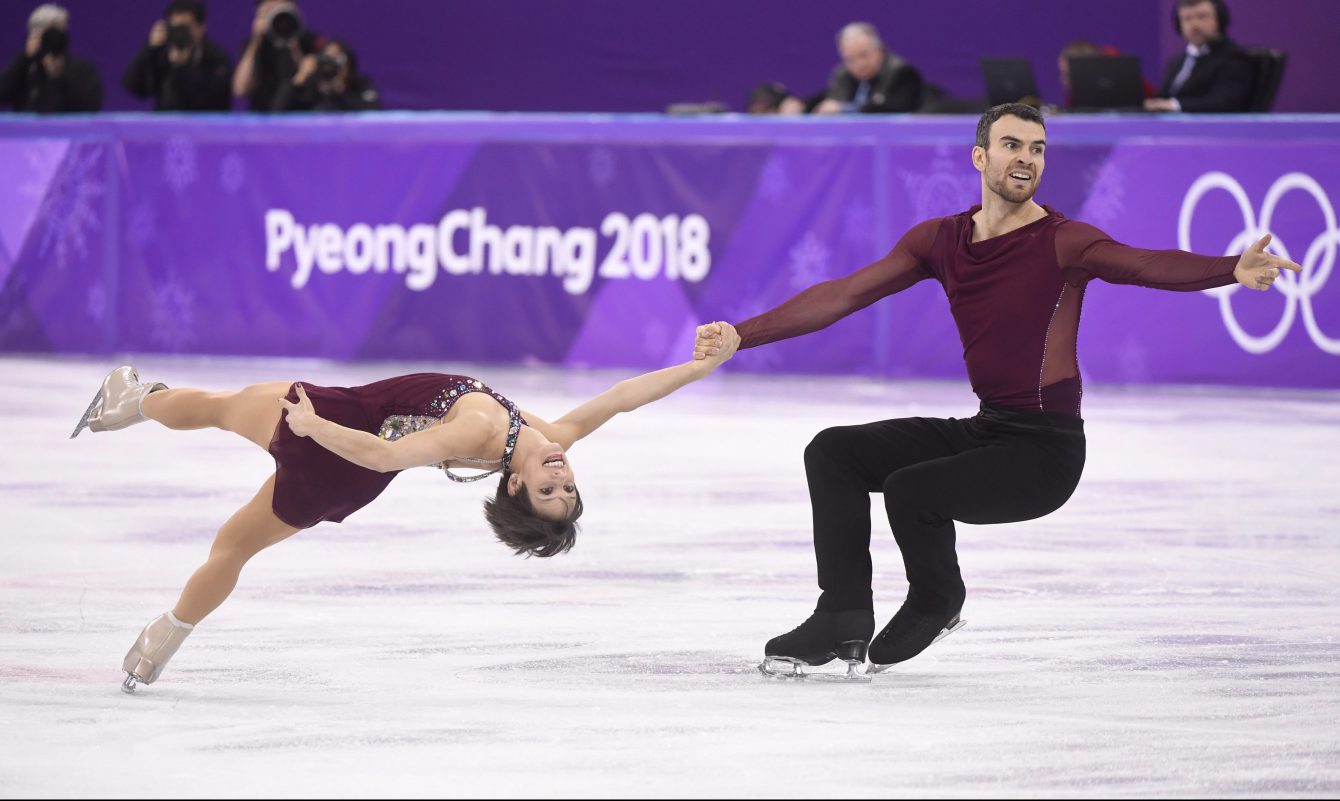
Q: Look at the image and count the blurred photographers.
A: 4